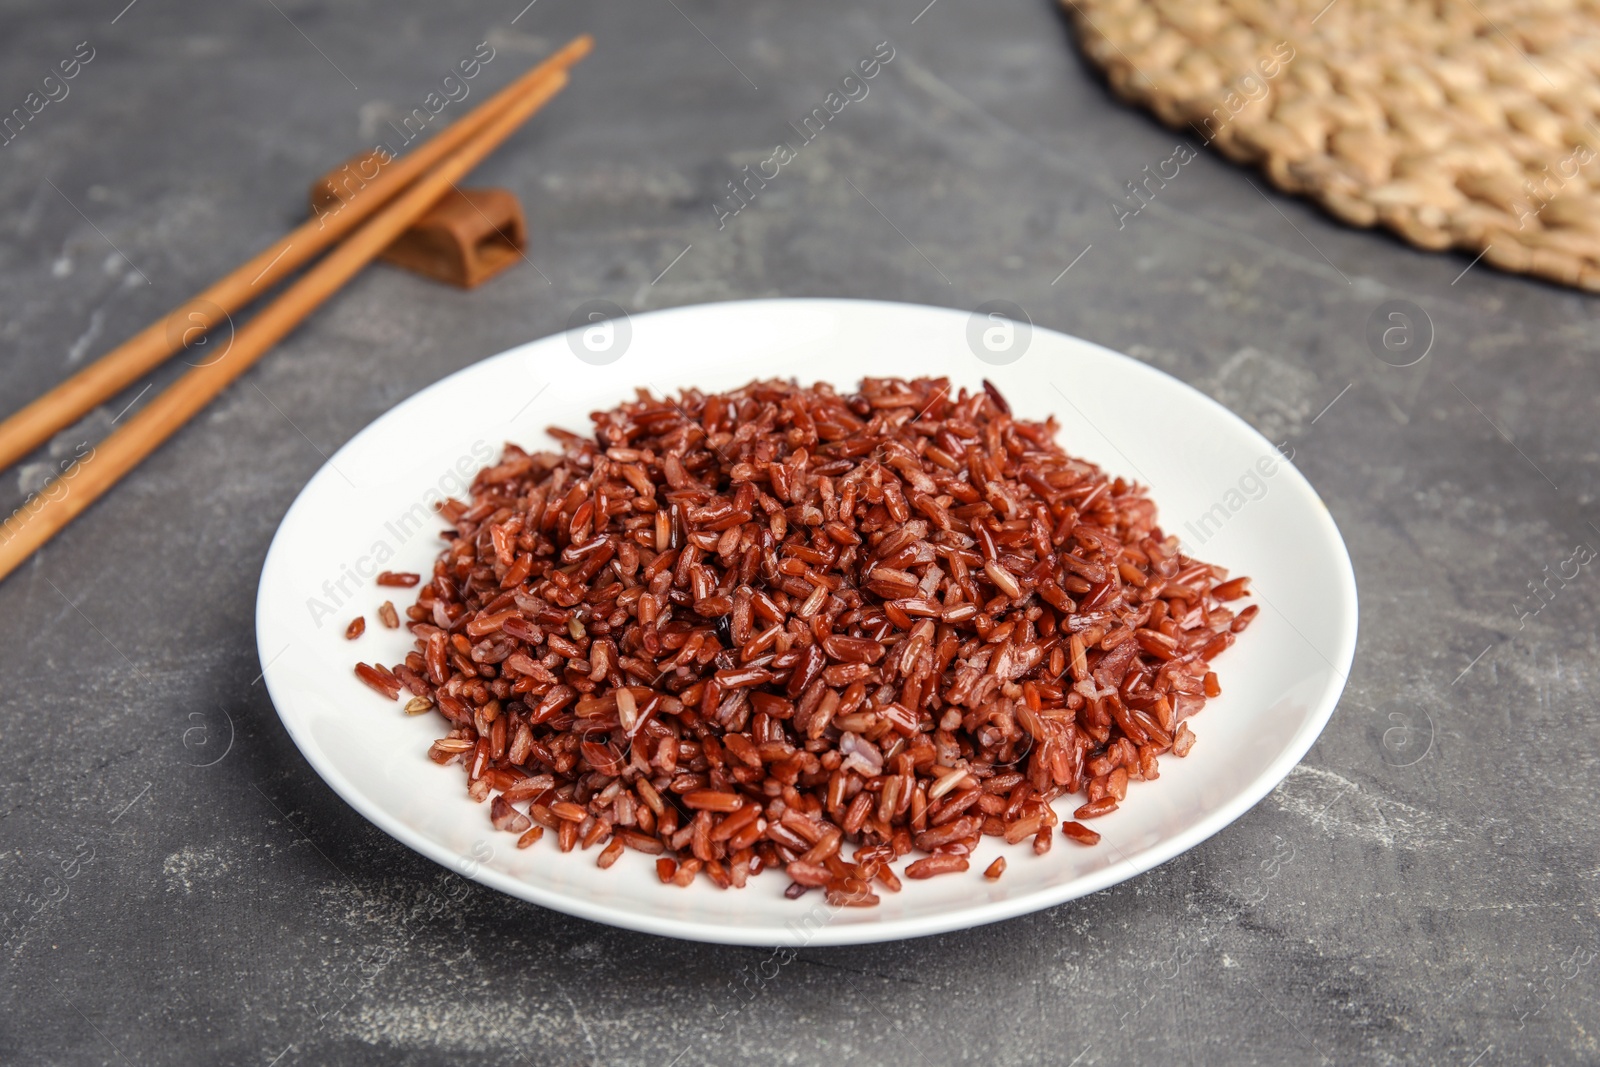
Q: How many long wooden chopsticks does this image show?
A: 2